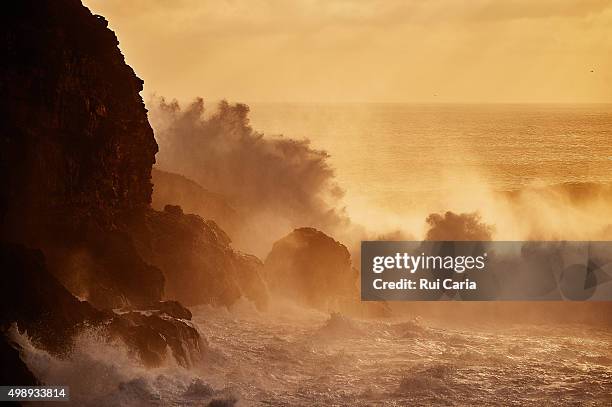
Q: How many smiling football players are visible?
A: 0